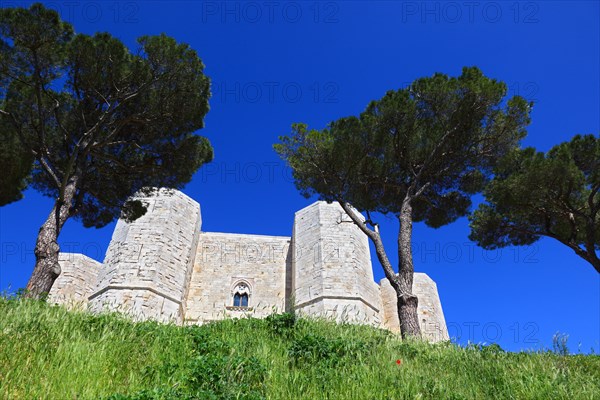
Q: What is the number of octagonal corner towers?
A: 4